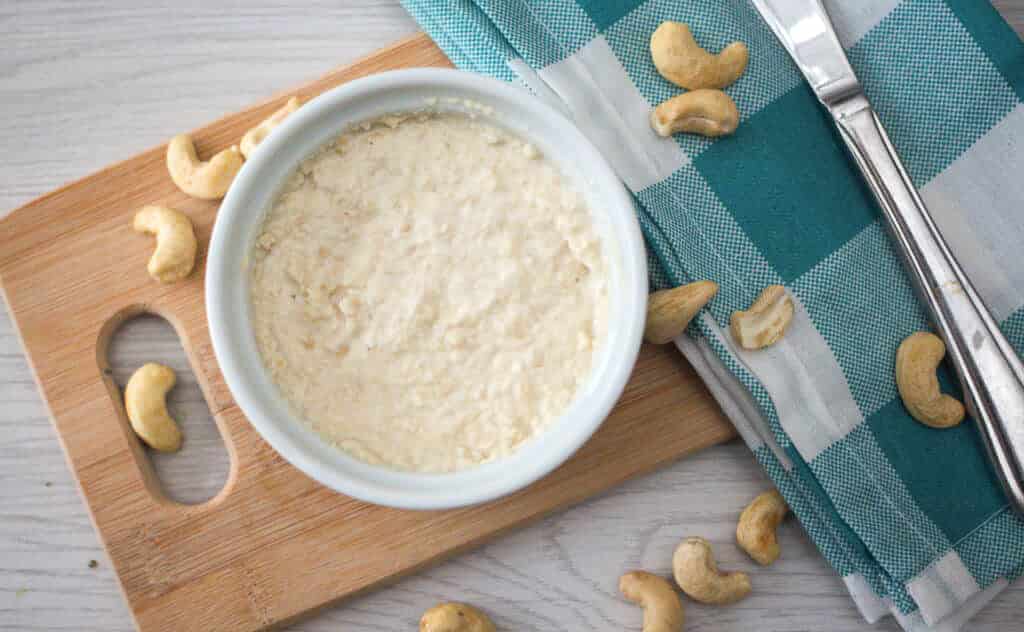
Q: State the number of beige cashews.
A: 13